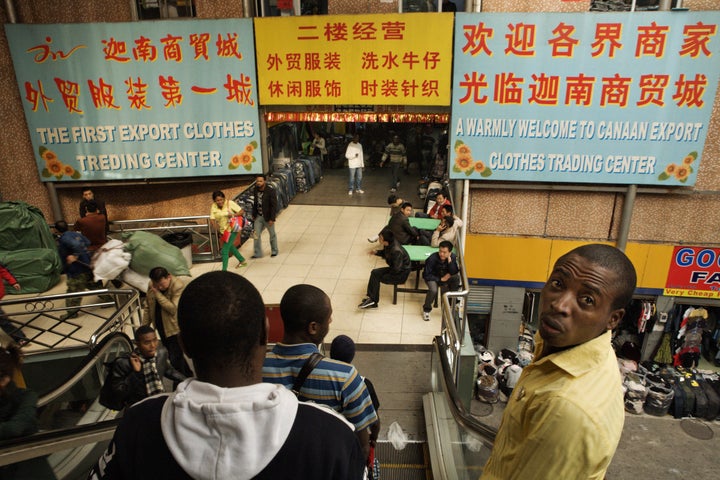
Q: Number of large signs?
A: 3